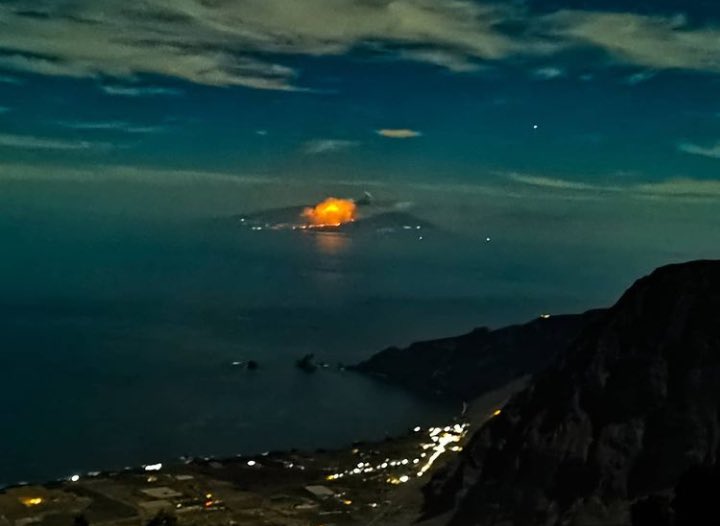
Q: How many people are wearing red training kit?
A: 0